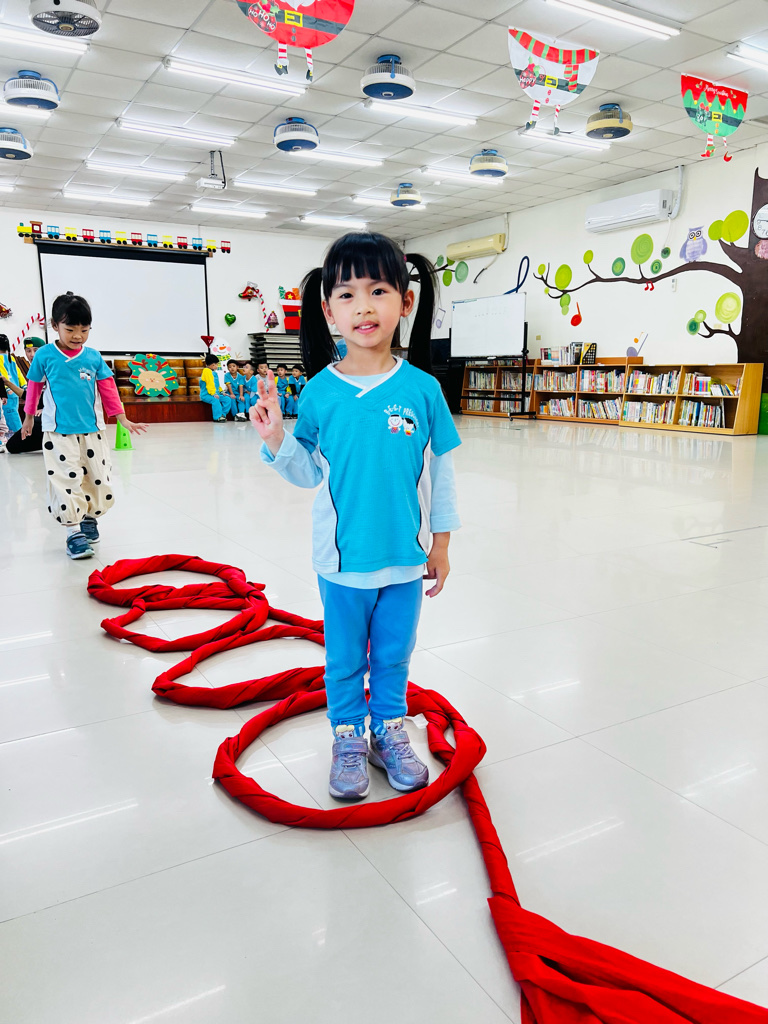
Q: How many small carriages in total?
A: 12